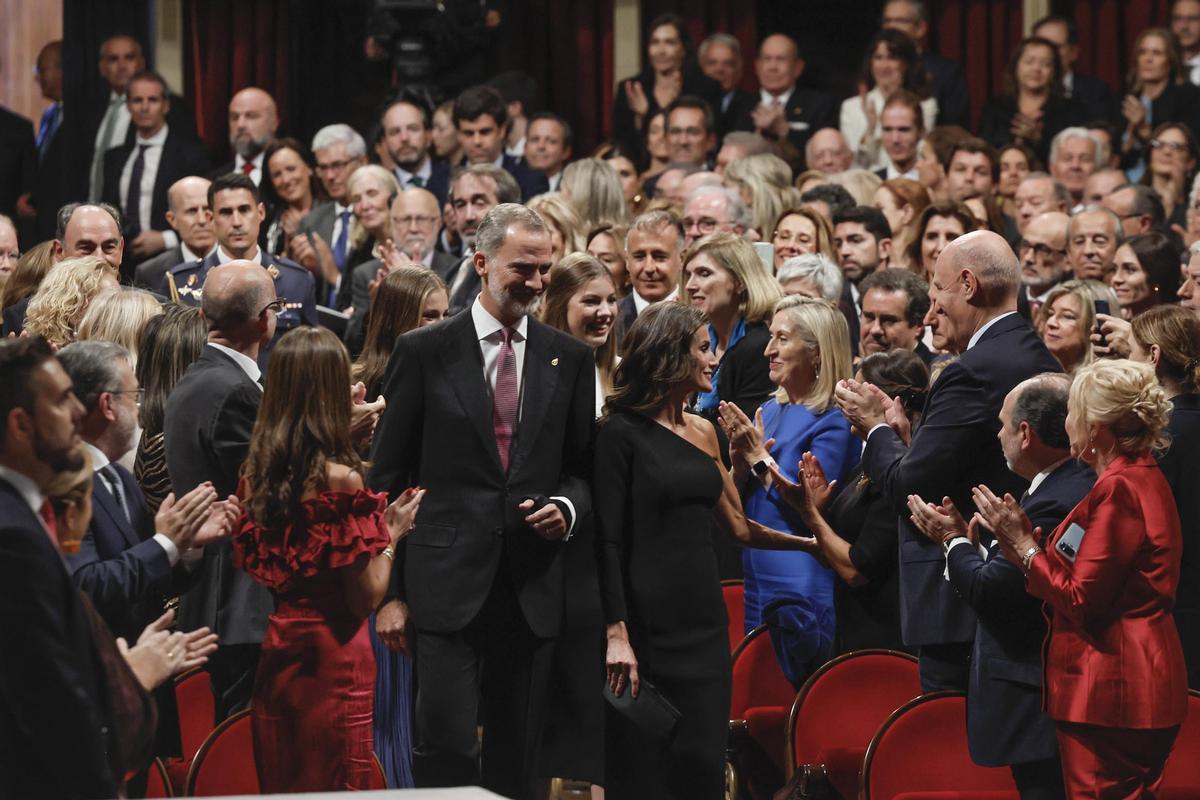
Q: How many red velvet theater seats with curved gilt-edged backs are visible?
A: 8